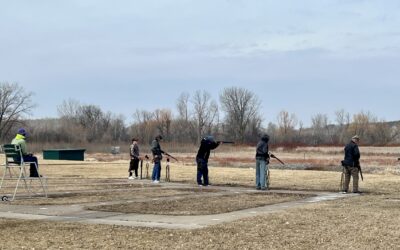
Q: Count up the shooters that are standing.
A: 5